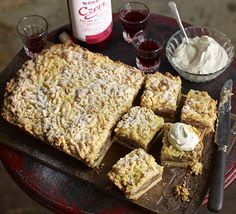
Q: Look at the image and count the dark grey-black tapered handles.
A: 1